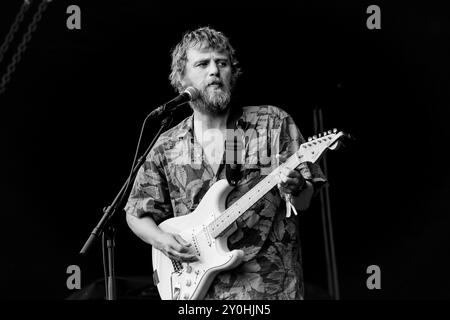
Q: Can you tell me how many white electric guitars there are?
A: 1